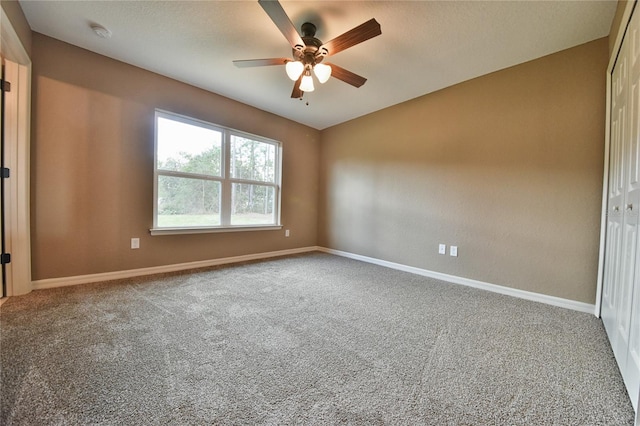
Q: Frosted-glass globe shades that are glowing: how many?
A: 3